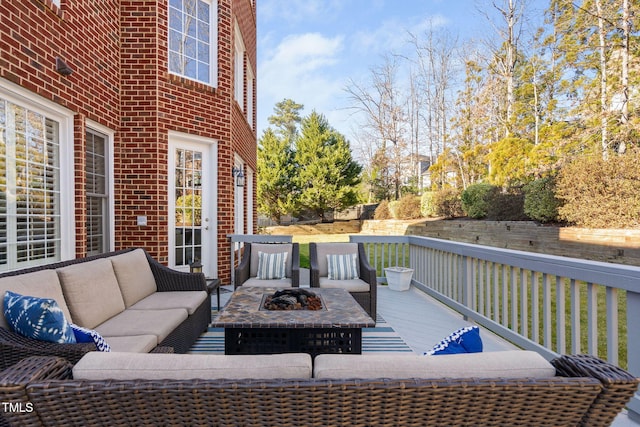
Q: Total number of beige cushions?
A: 12